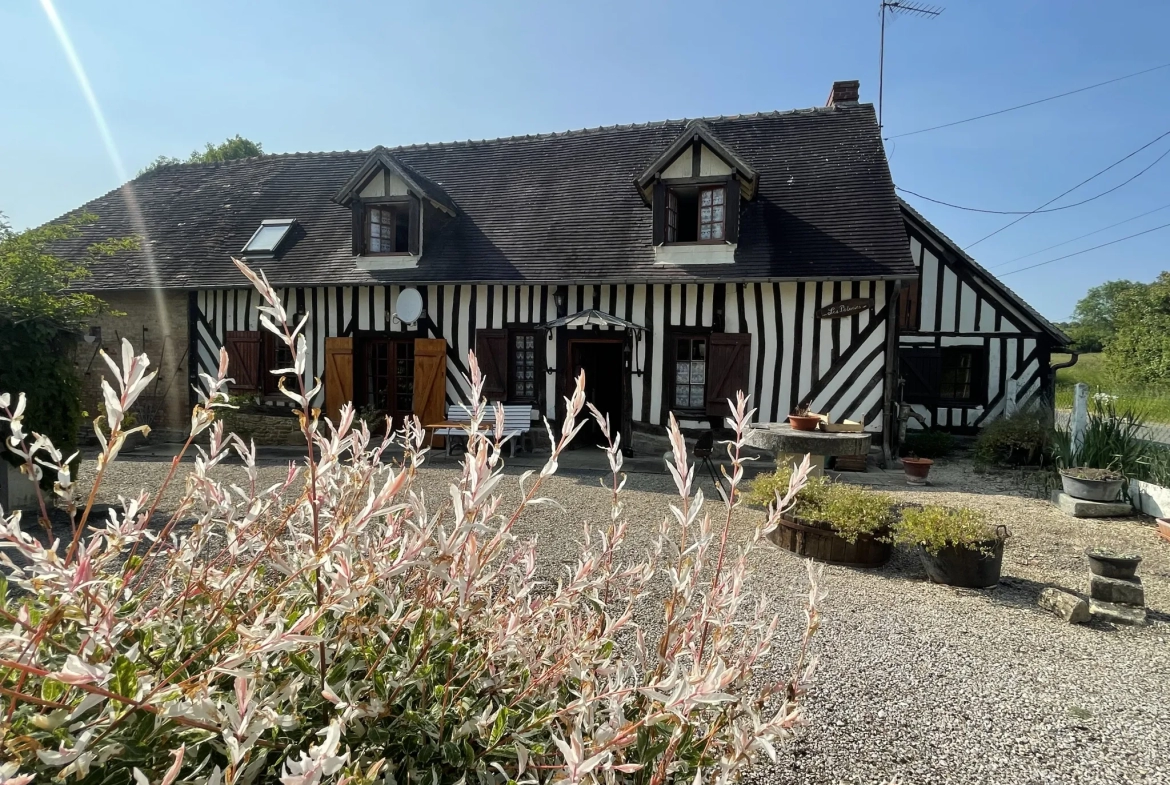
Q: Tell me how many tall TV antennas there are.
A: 1